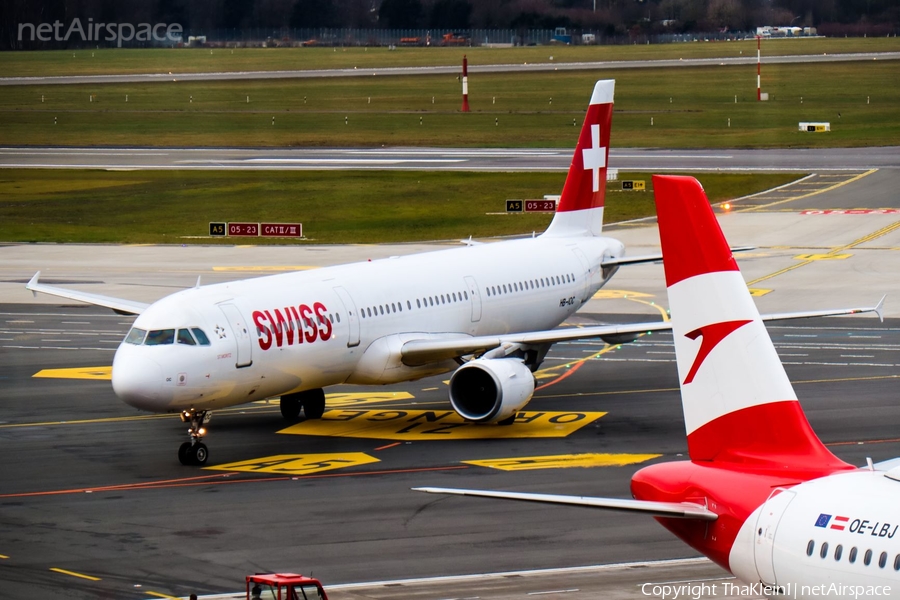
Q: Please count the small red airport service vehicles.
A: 1